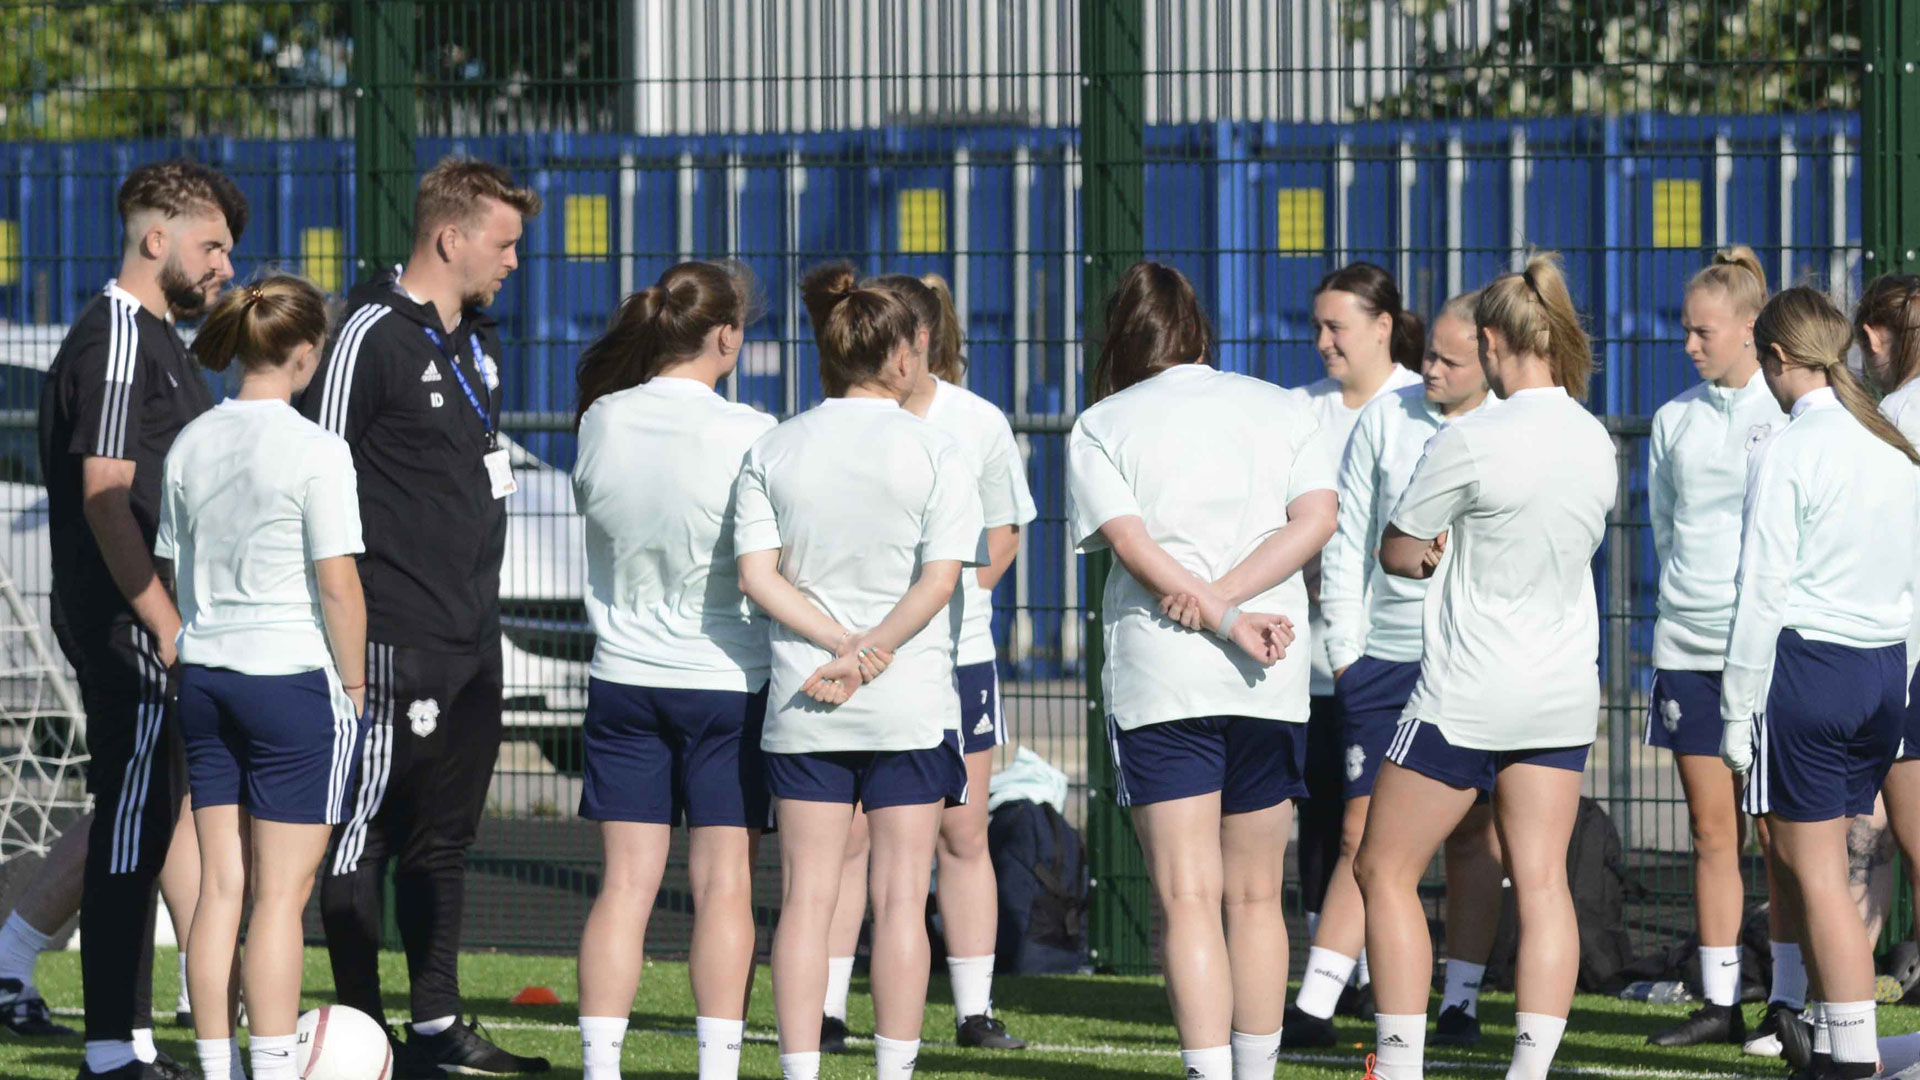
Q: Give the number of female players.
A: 11